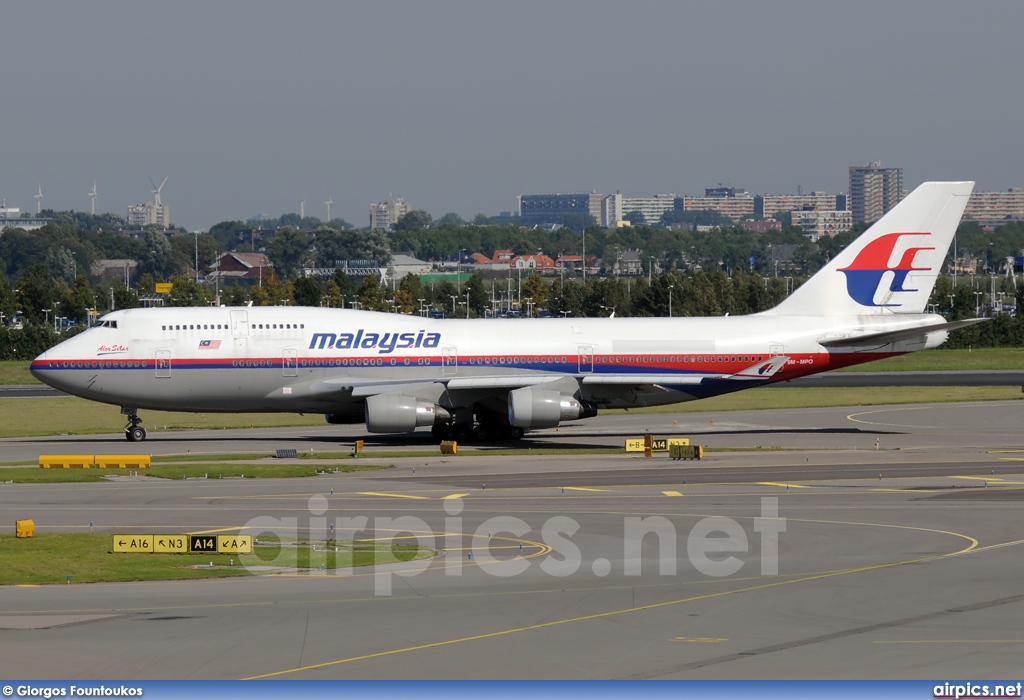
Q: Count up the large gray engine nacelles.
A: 2